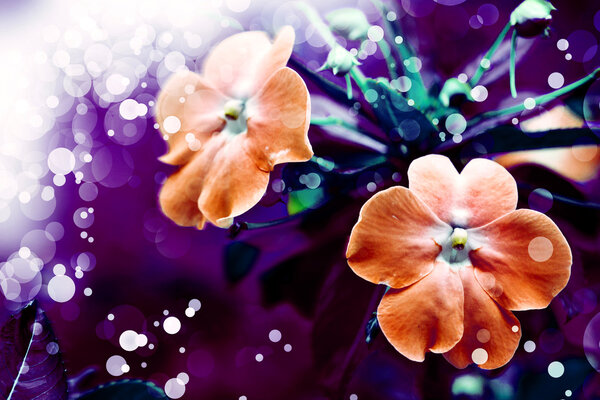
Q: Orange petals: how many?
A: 10